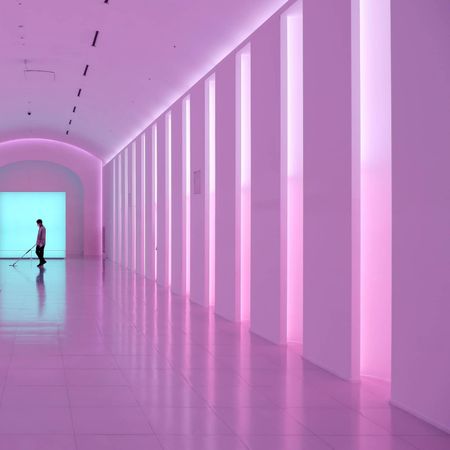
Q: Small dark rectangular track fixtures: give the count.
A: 7